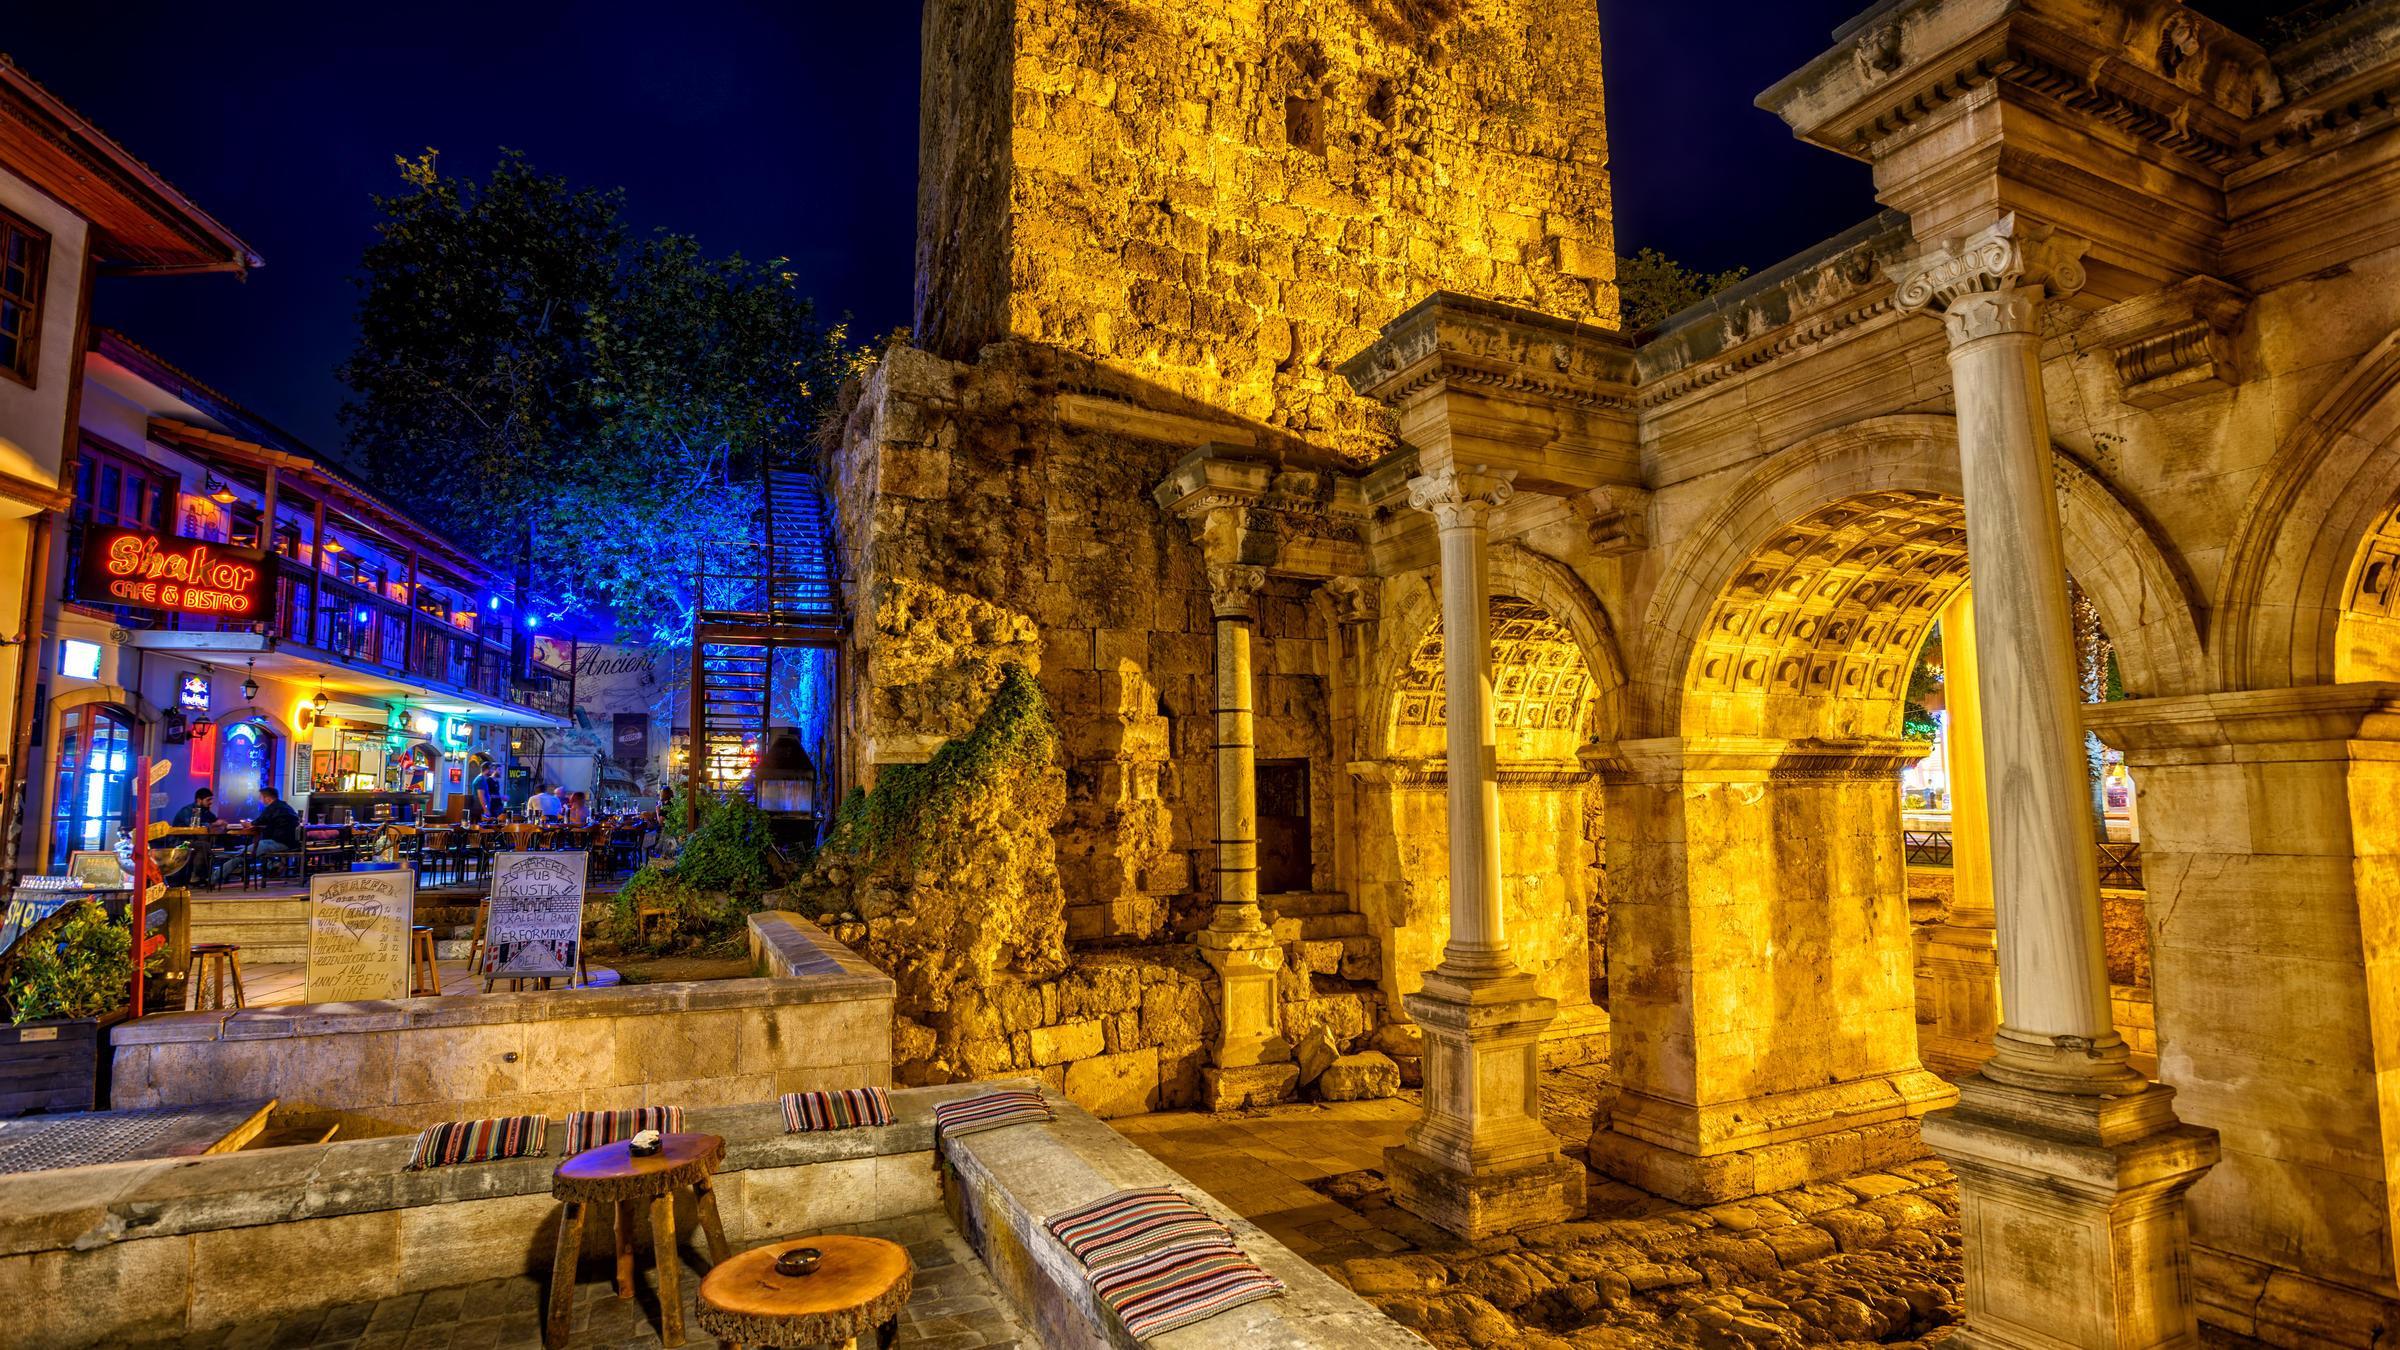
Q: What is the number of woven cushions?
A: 6